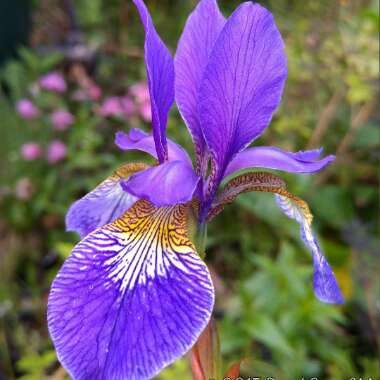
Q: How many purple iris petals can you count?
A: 9